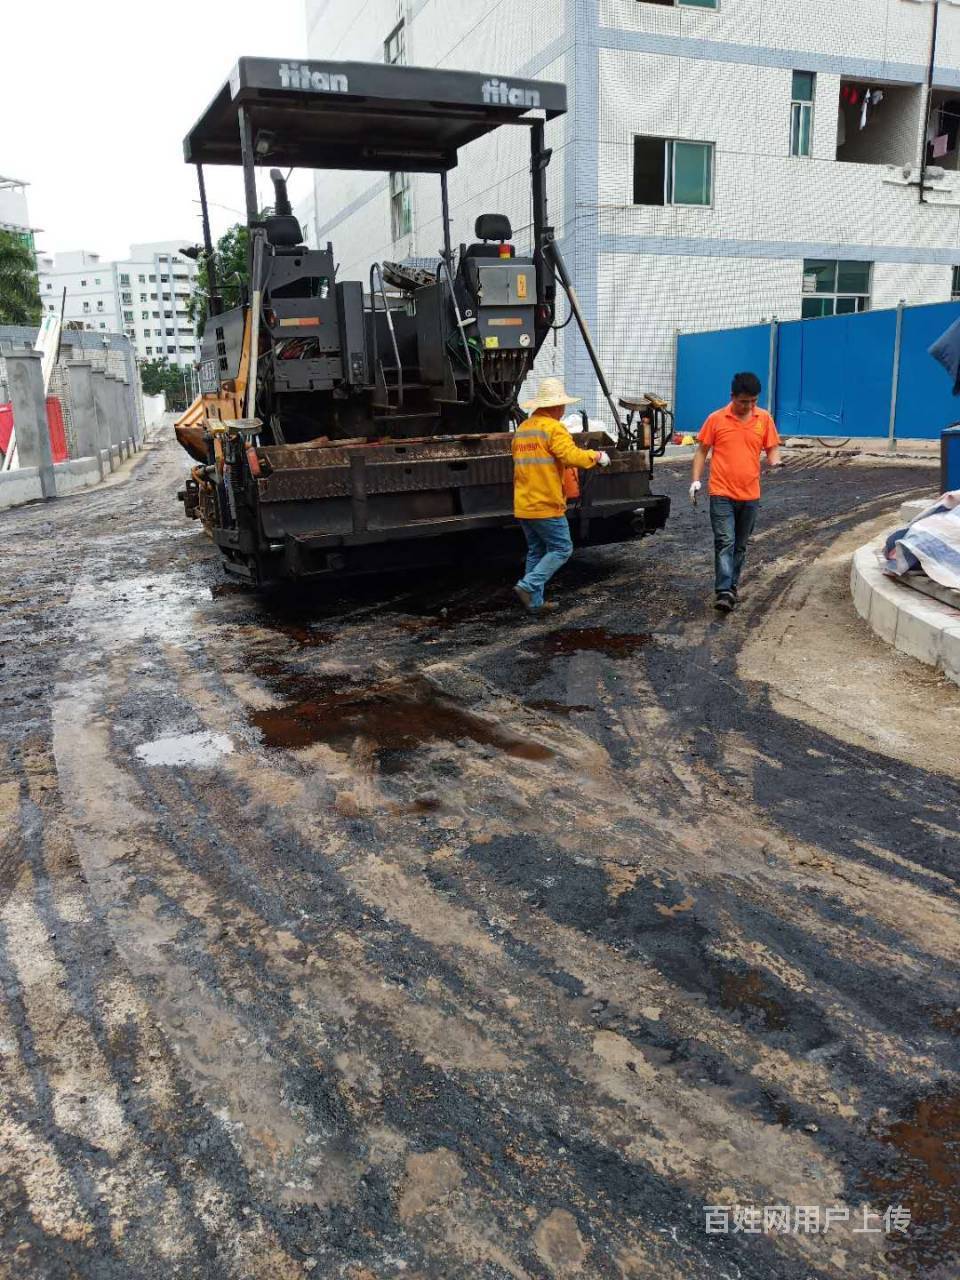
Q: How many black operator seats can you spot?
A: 2